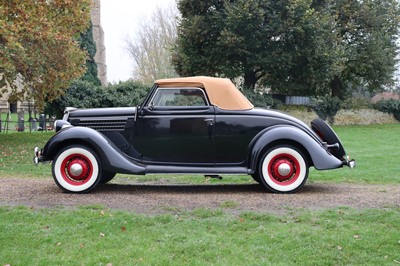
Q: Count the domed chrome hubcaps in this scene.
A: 2